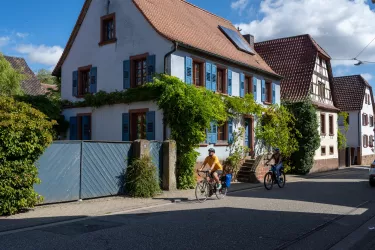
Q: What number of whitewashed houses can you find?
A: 3